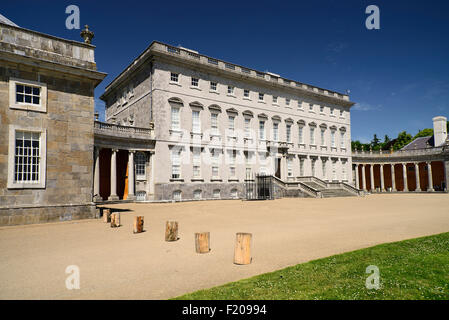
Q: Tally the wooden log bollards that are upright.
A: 6